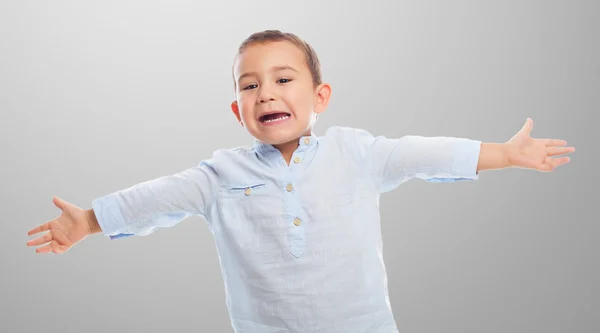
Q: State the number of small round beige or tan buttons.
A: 5